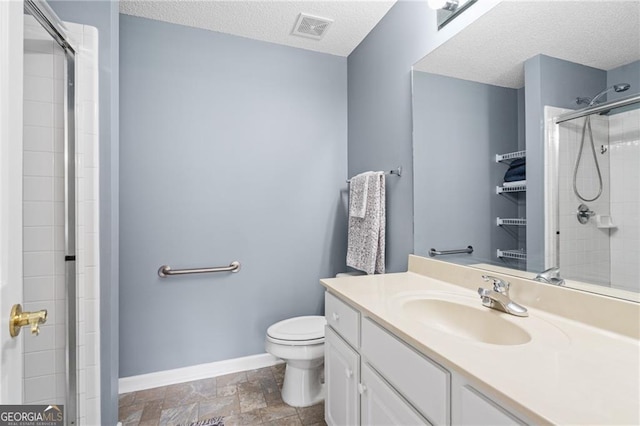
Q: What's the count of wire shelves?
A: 4